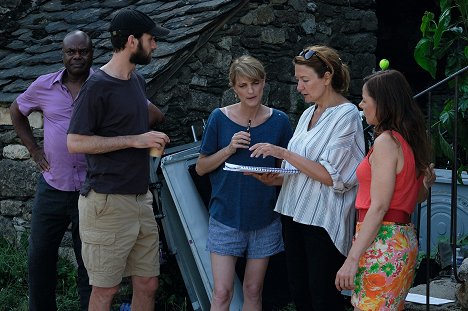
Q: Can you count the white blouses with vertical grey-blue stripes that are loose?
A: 1